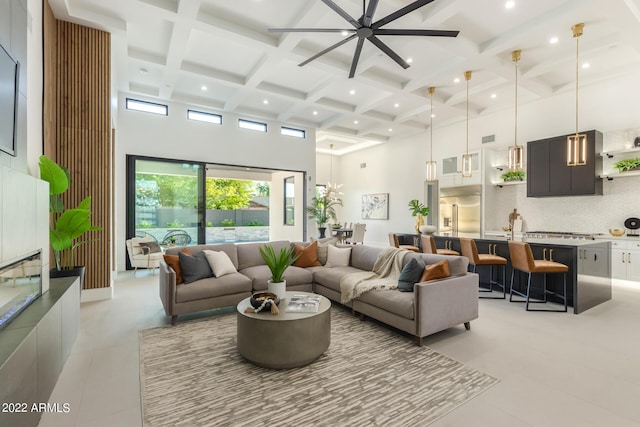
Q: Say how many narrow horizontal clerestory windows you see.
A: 4